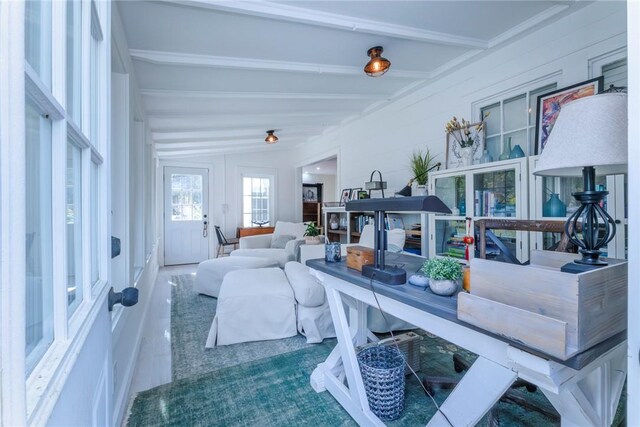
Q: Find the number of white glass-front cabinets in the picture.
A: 2